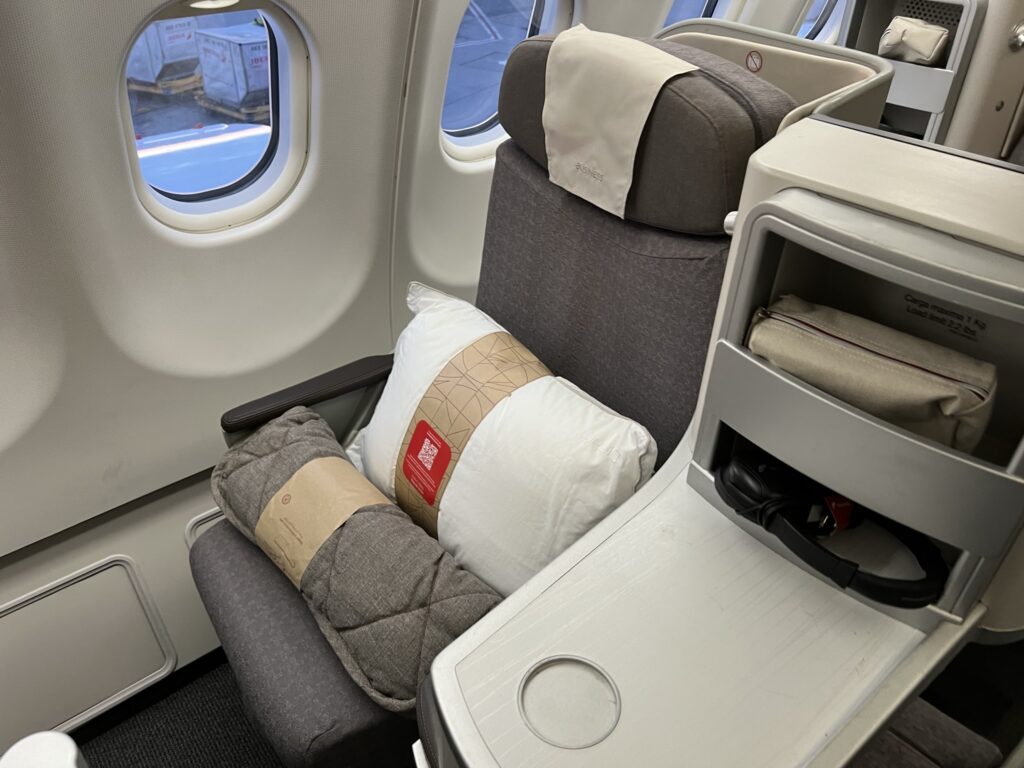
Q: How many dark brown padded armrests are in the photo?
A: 1